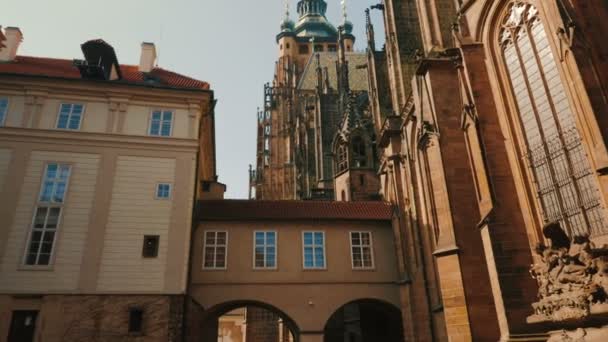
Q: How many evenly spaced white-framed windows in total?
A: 4